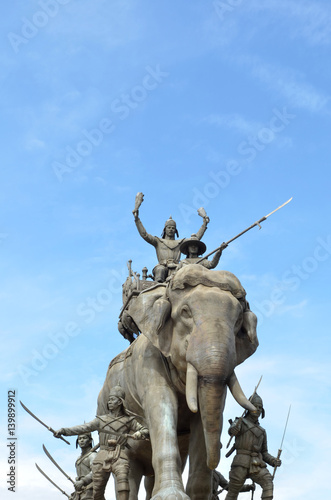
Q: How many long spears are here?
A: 1